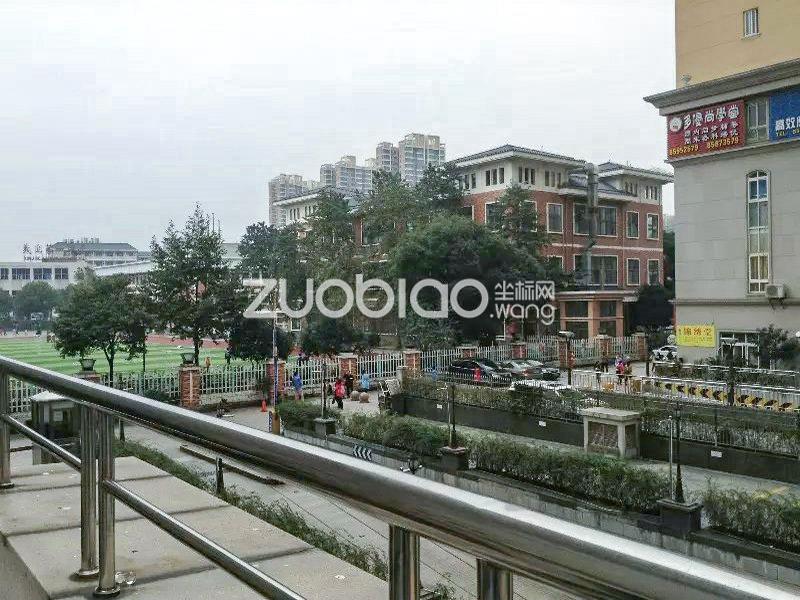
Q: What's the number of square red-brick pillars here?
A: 10